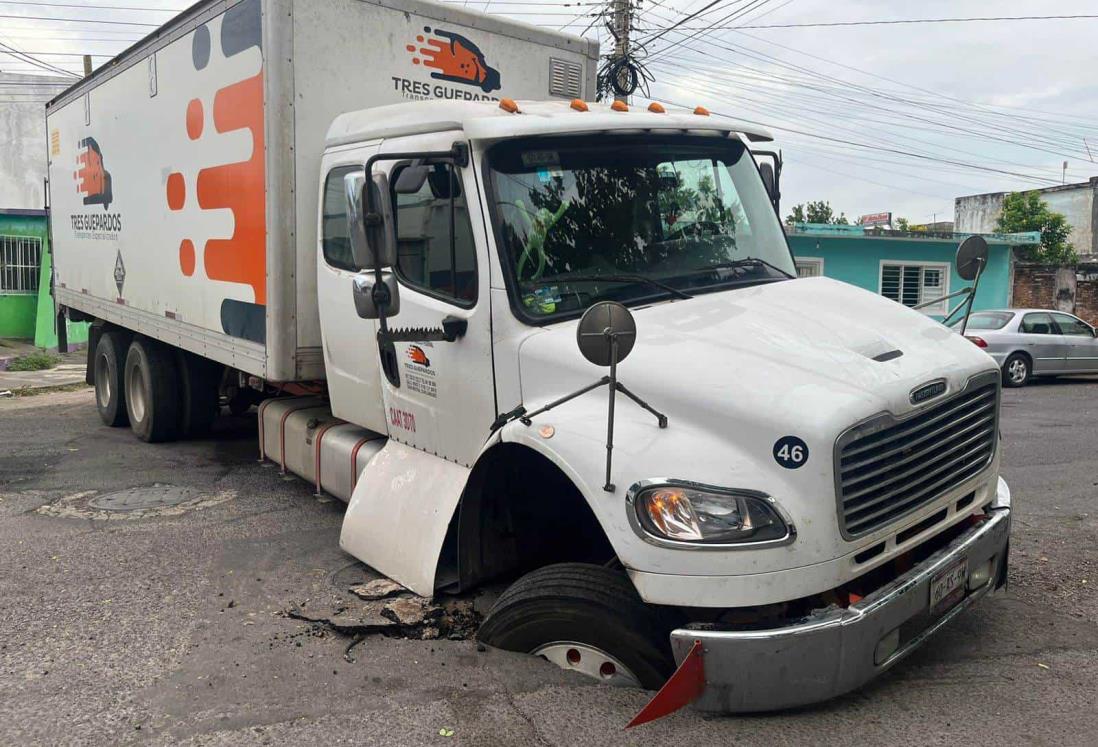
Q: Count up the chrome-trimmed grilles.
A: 1